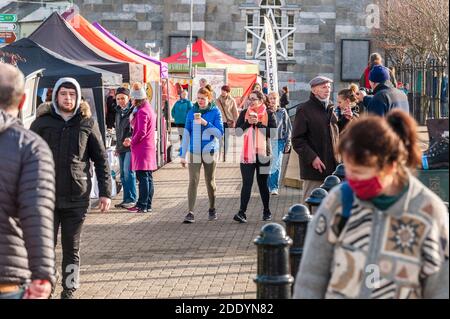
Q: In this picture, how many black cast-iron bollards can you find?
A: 5